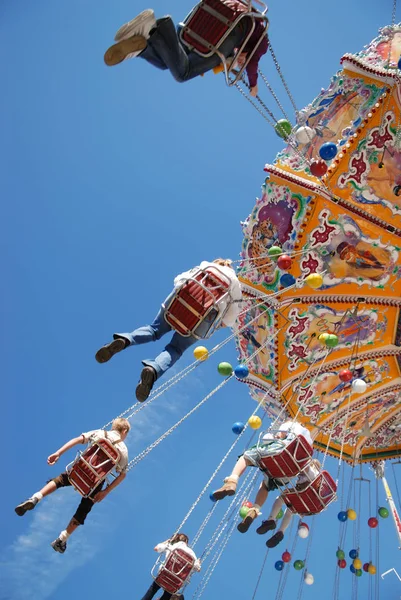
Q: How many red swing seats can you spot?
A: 6